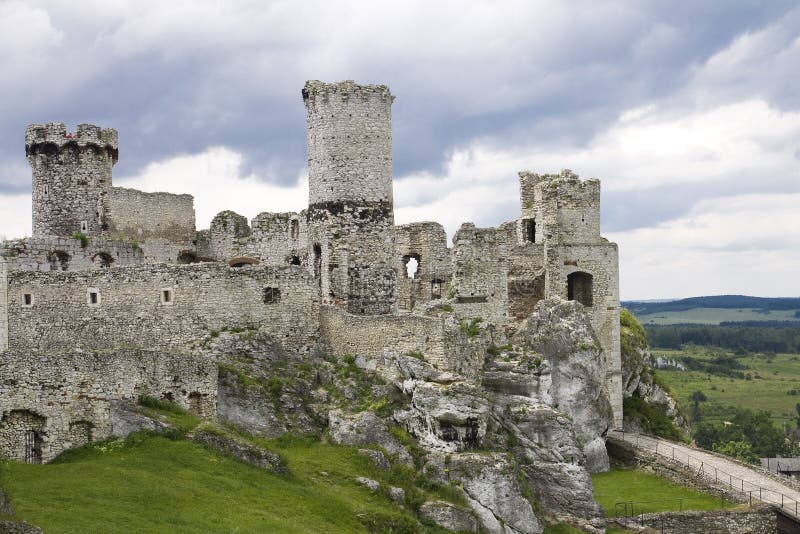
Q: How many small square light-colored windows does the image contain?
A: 3